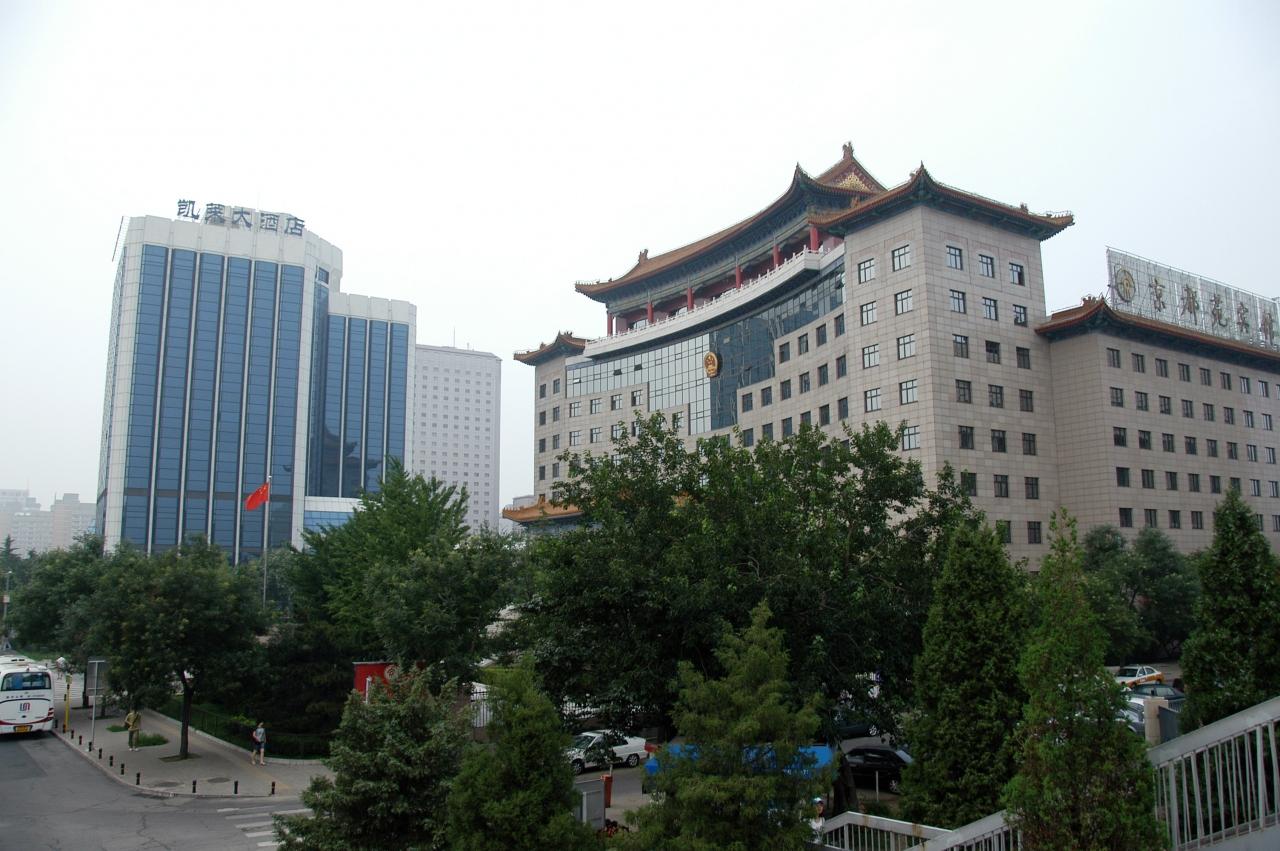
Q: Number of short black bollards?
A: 12